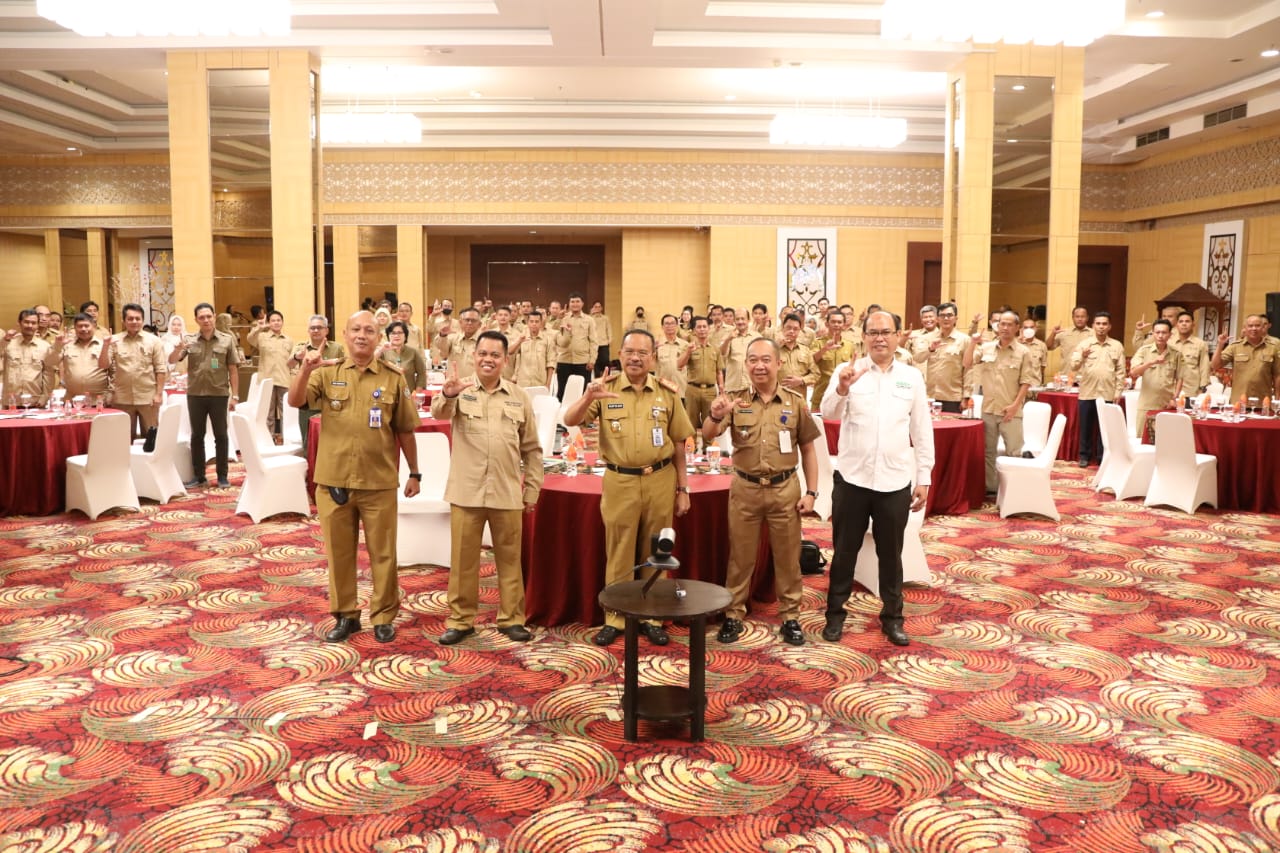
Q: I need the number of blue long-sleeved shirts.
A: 0